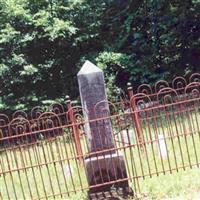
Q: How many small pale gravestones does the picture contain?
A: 3